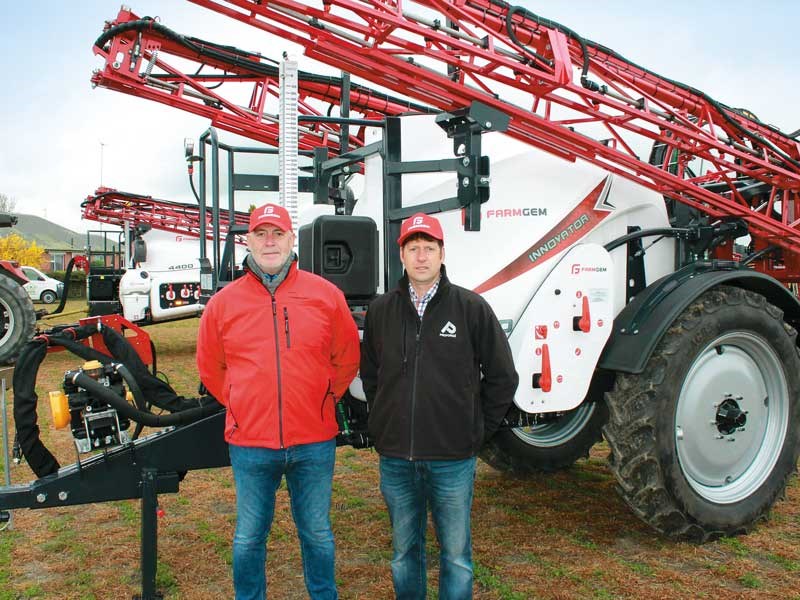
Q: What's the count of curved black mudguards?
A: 1